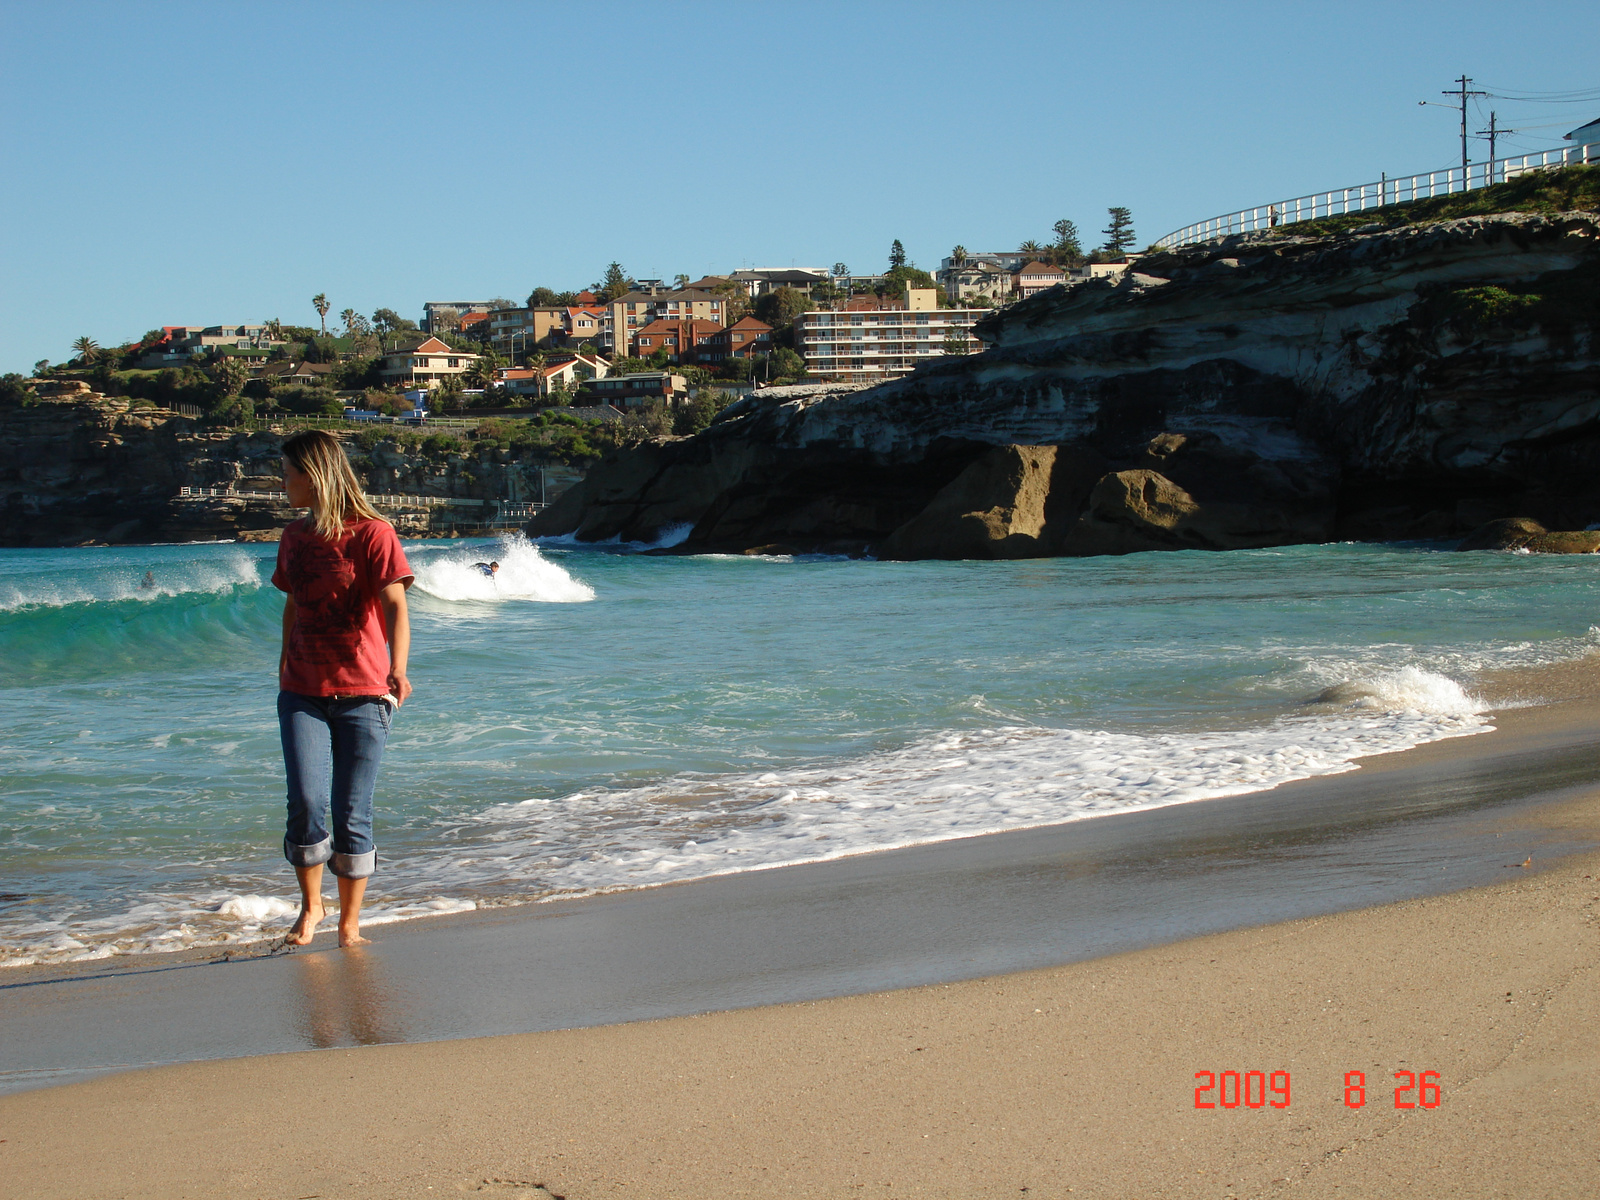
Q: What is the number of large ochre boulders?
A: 2